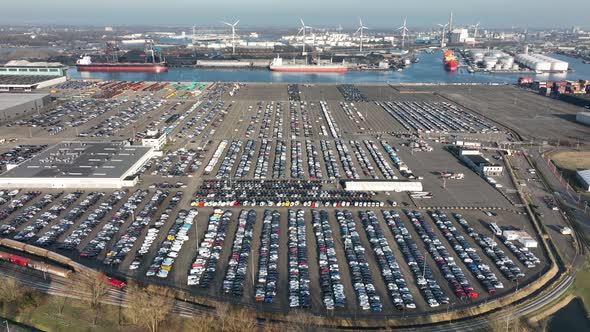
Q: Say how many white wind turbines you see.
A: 6